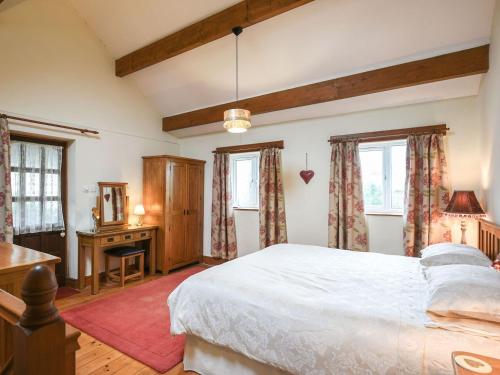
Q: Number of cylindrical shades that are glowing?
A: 1